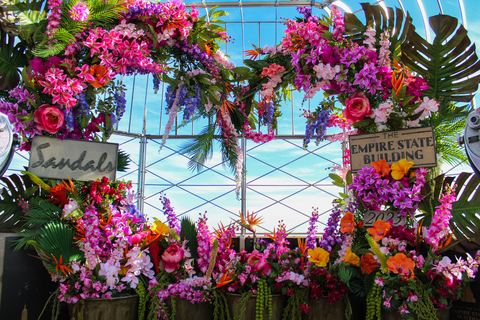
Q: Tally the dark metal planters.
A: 5